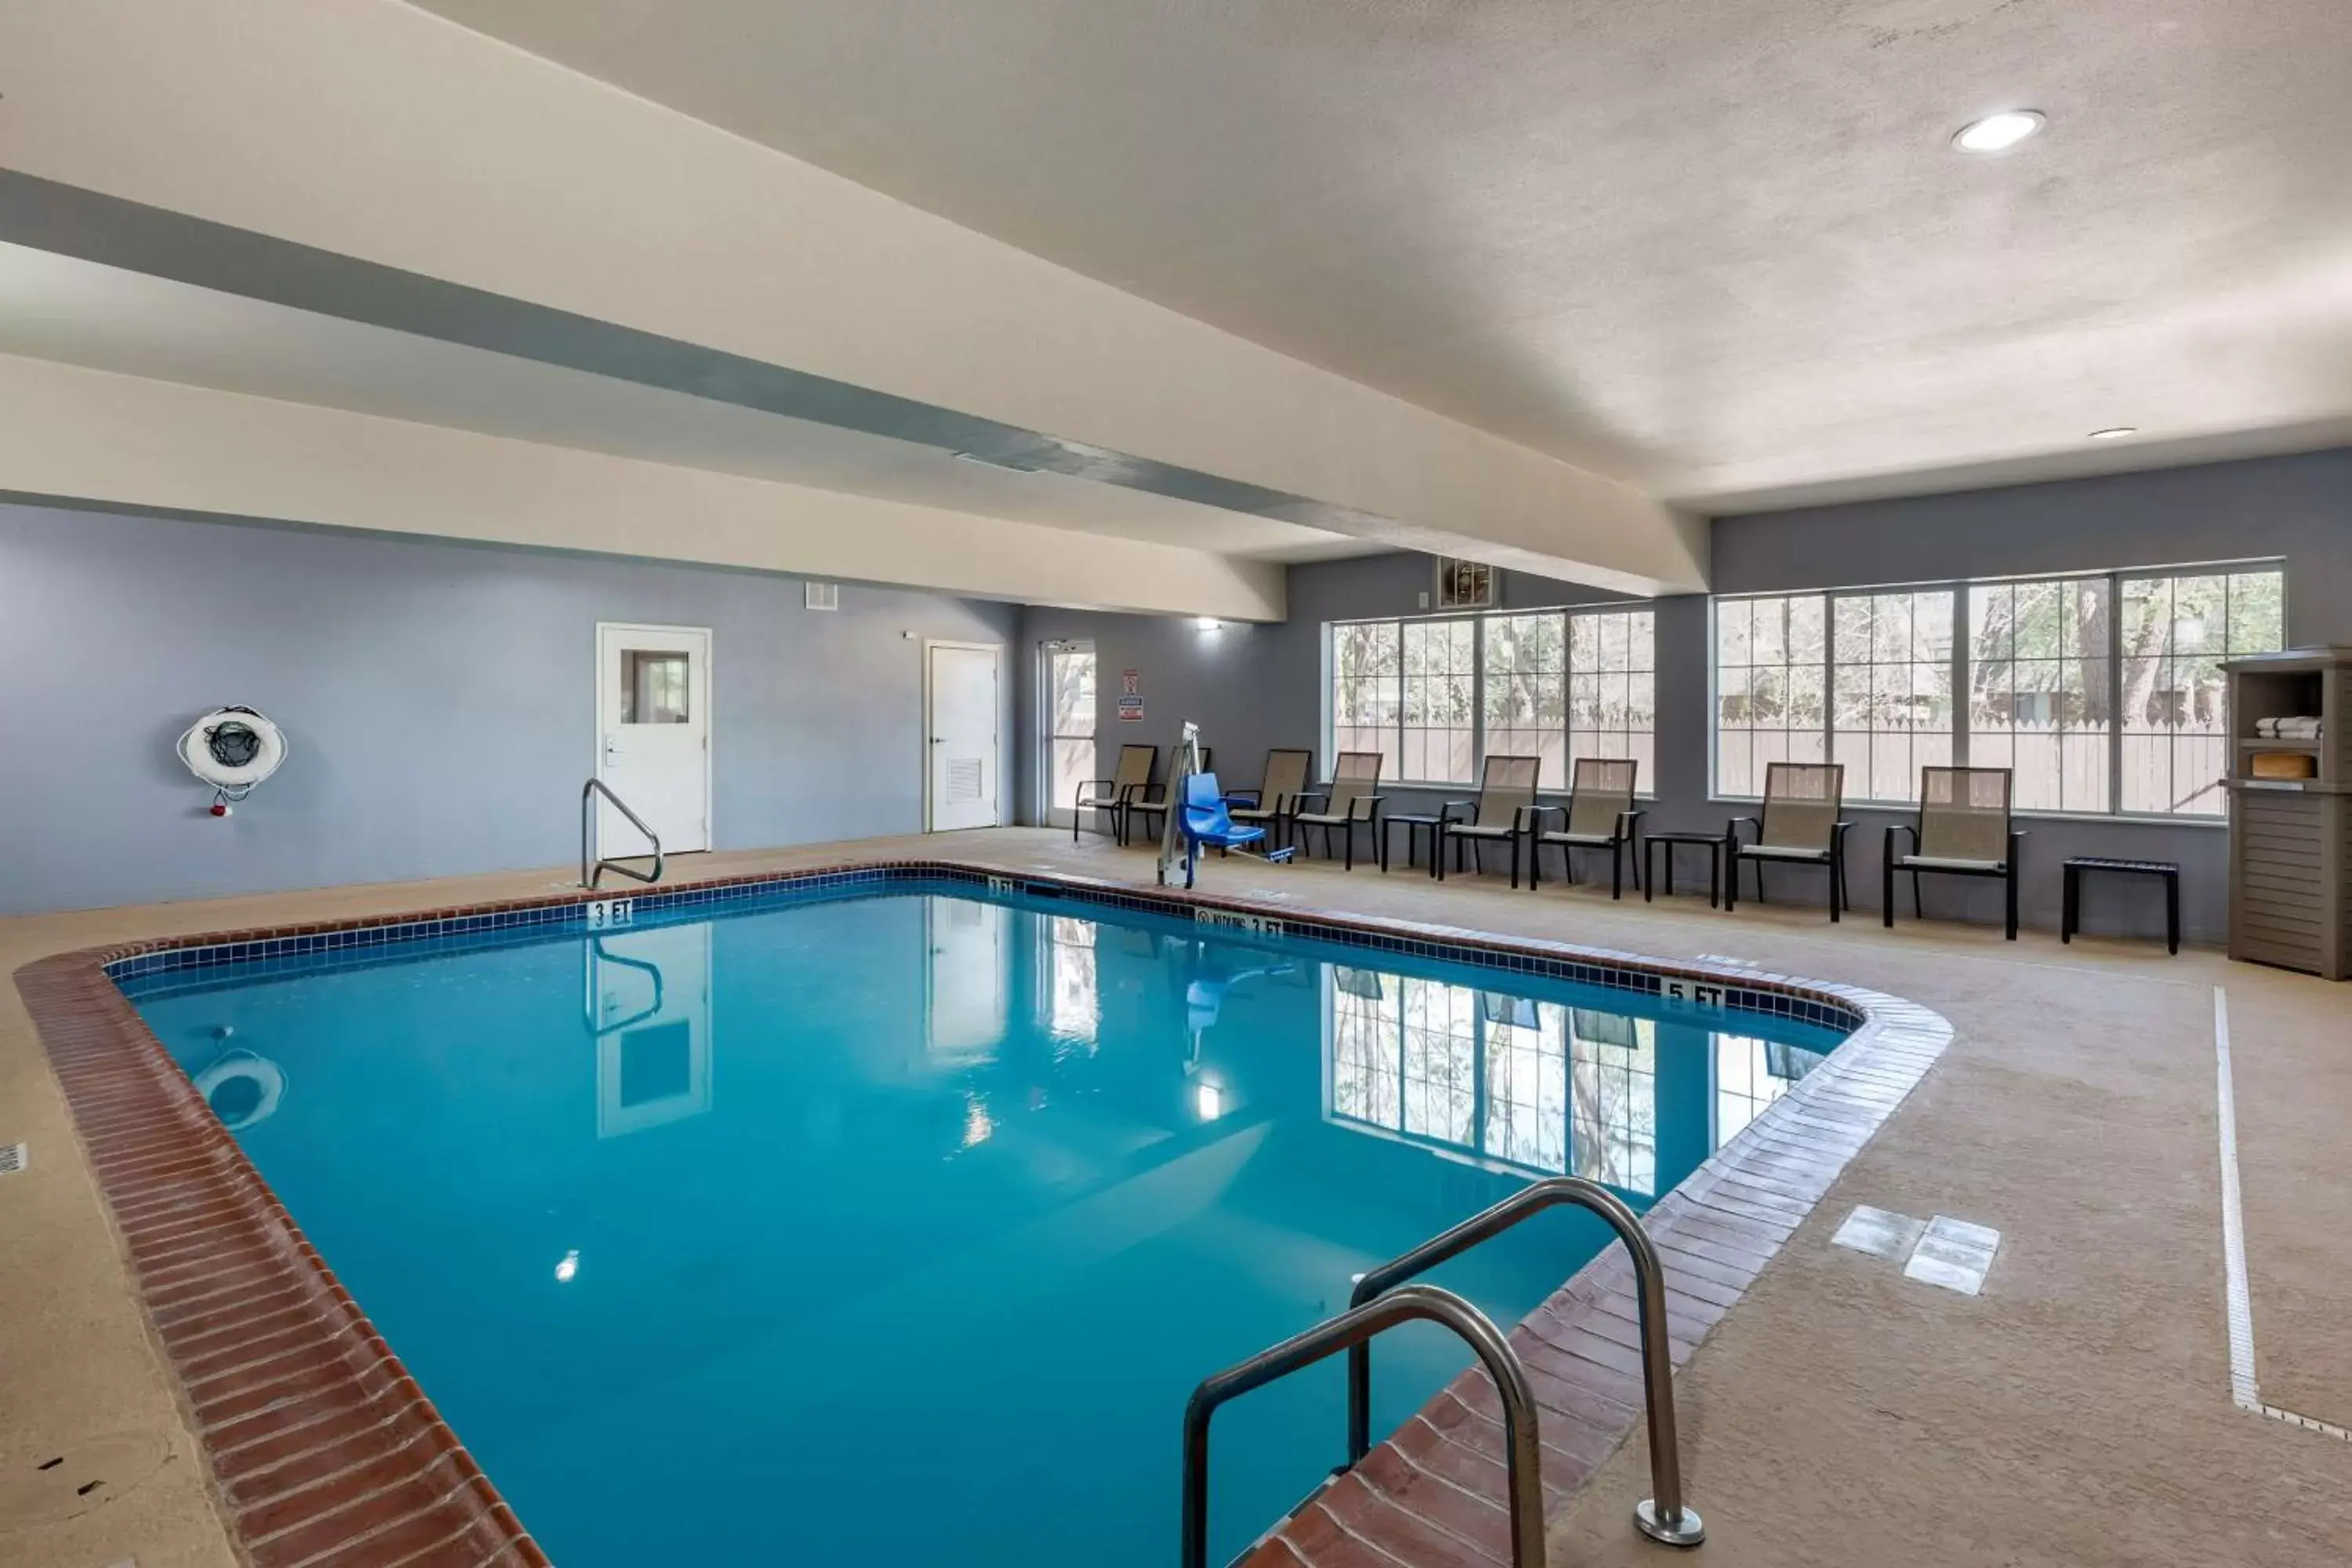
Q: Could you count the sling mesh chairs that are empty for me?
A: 8